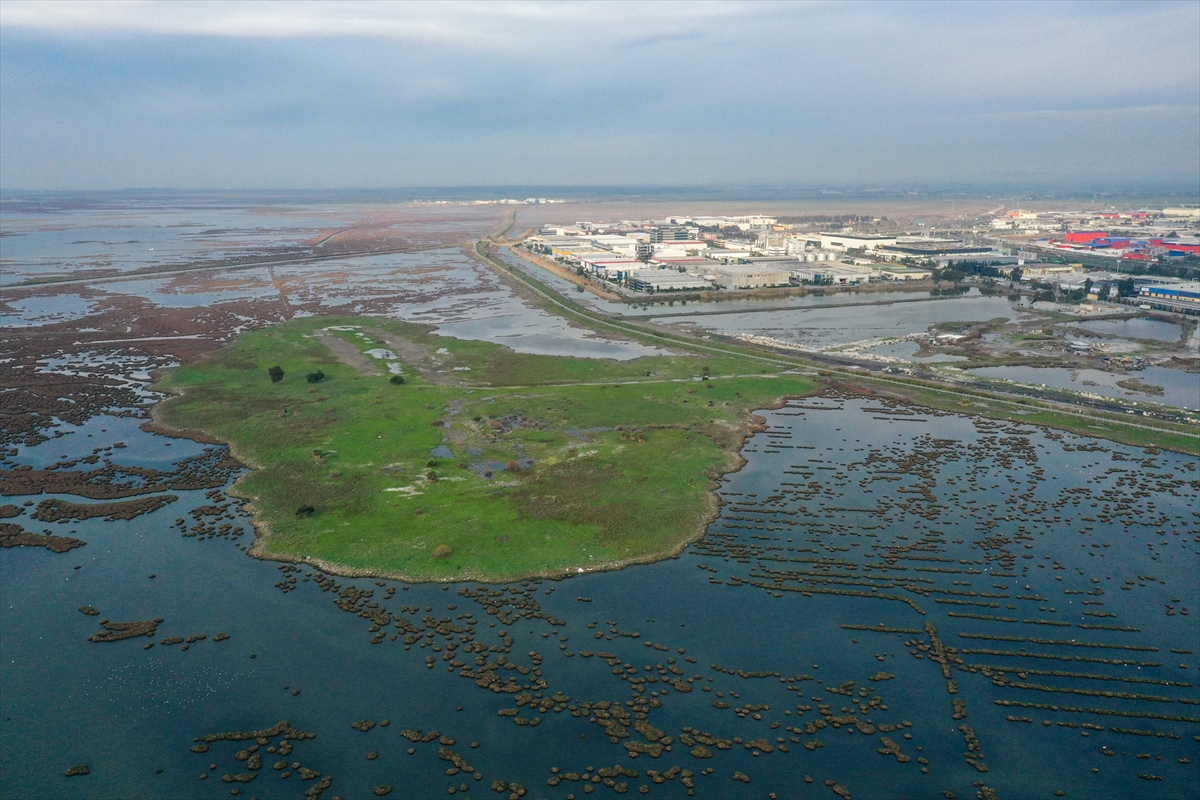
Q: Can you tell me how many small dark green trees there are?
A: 4